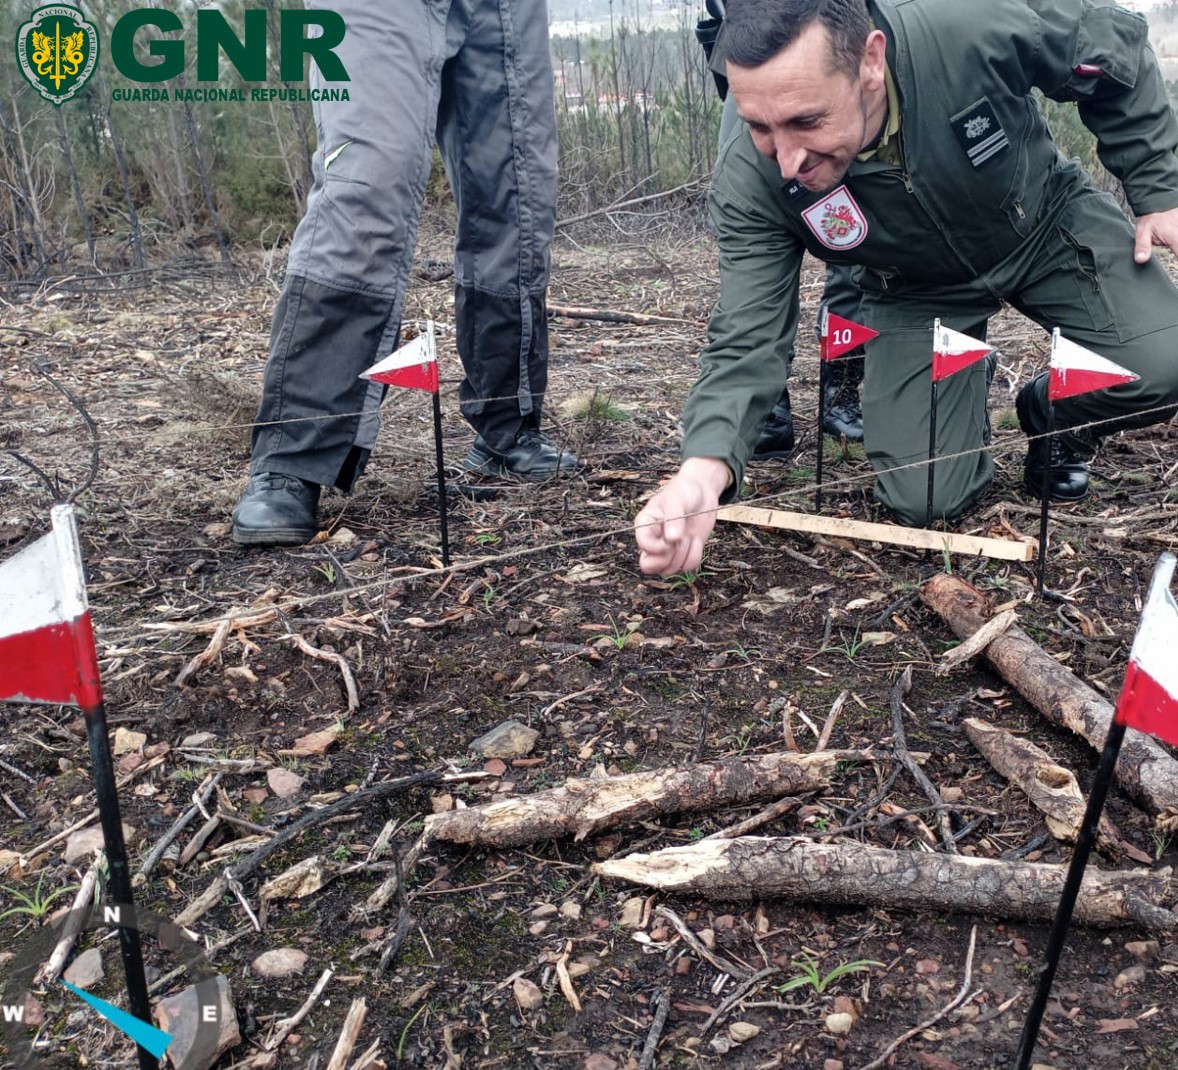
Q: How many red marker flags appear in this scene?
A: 6